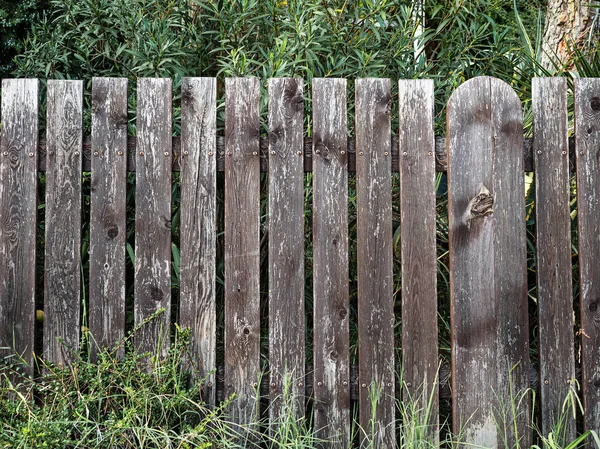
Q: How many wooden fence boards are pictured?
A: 13